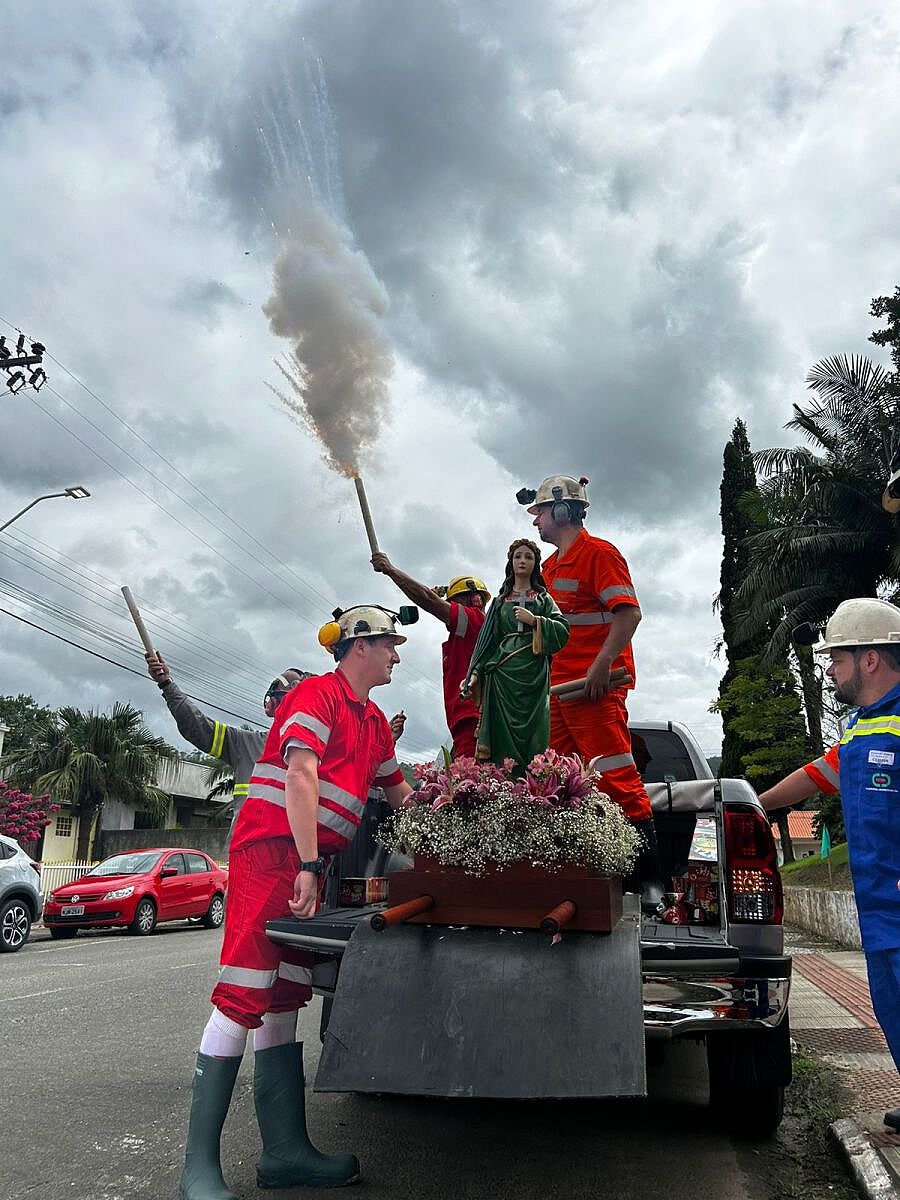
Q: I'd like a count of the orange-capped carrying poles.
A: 2